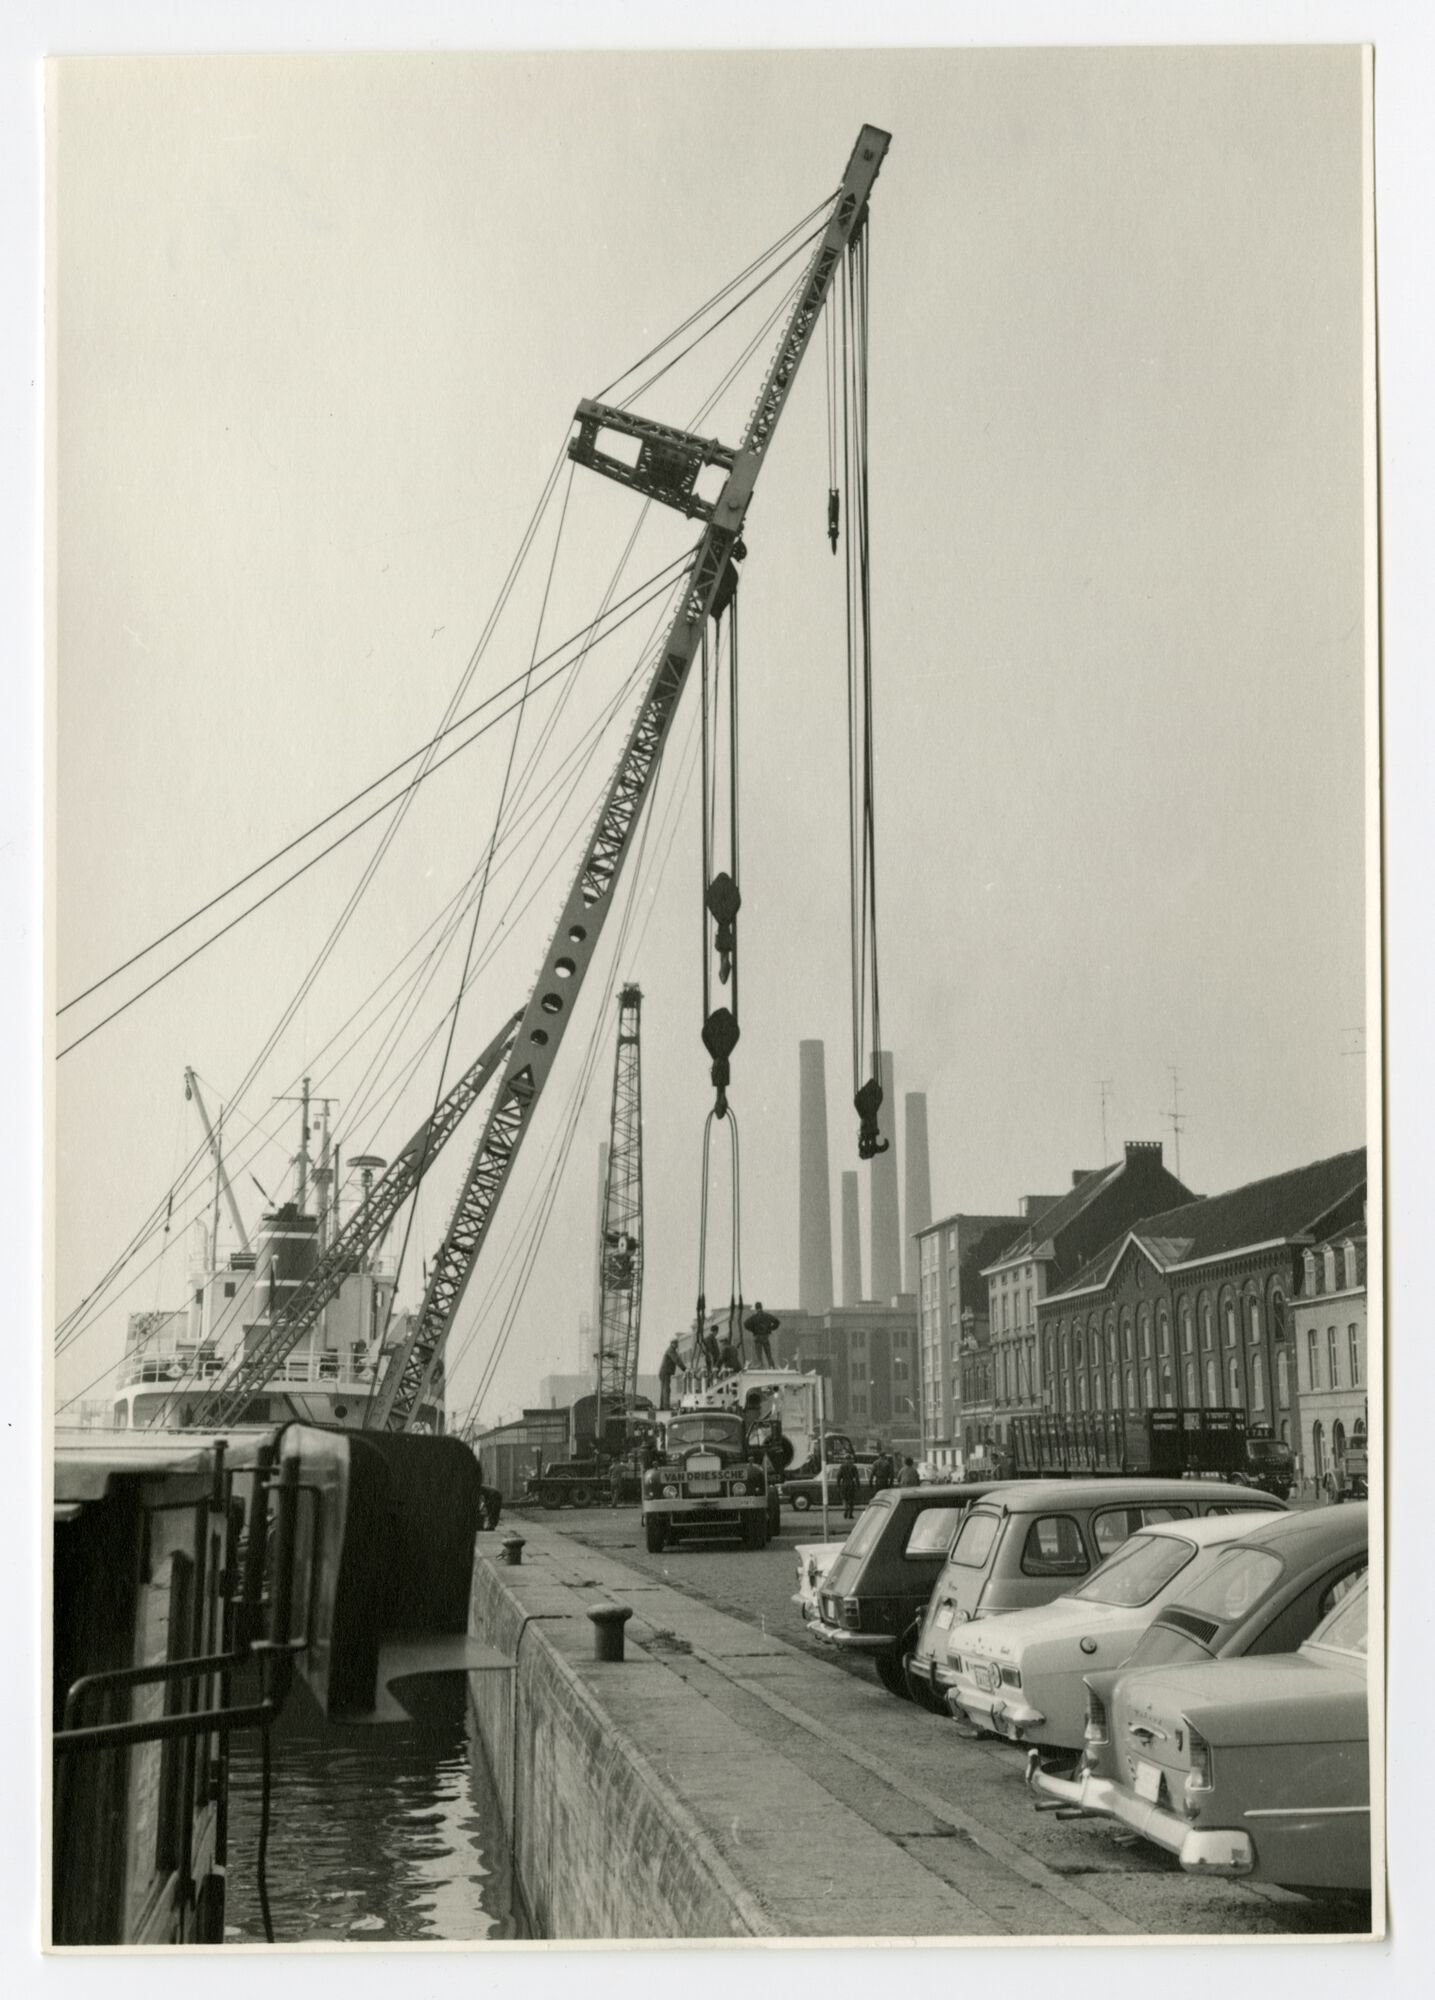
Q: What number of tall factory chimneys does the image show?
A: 4